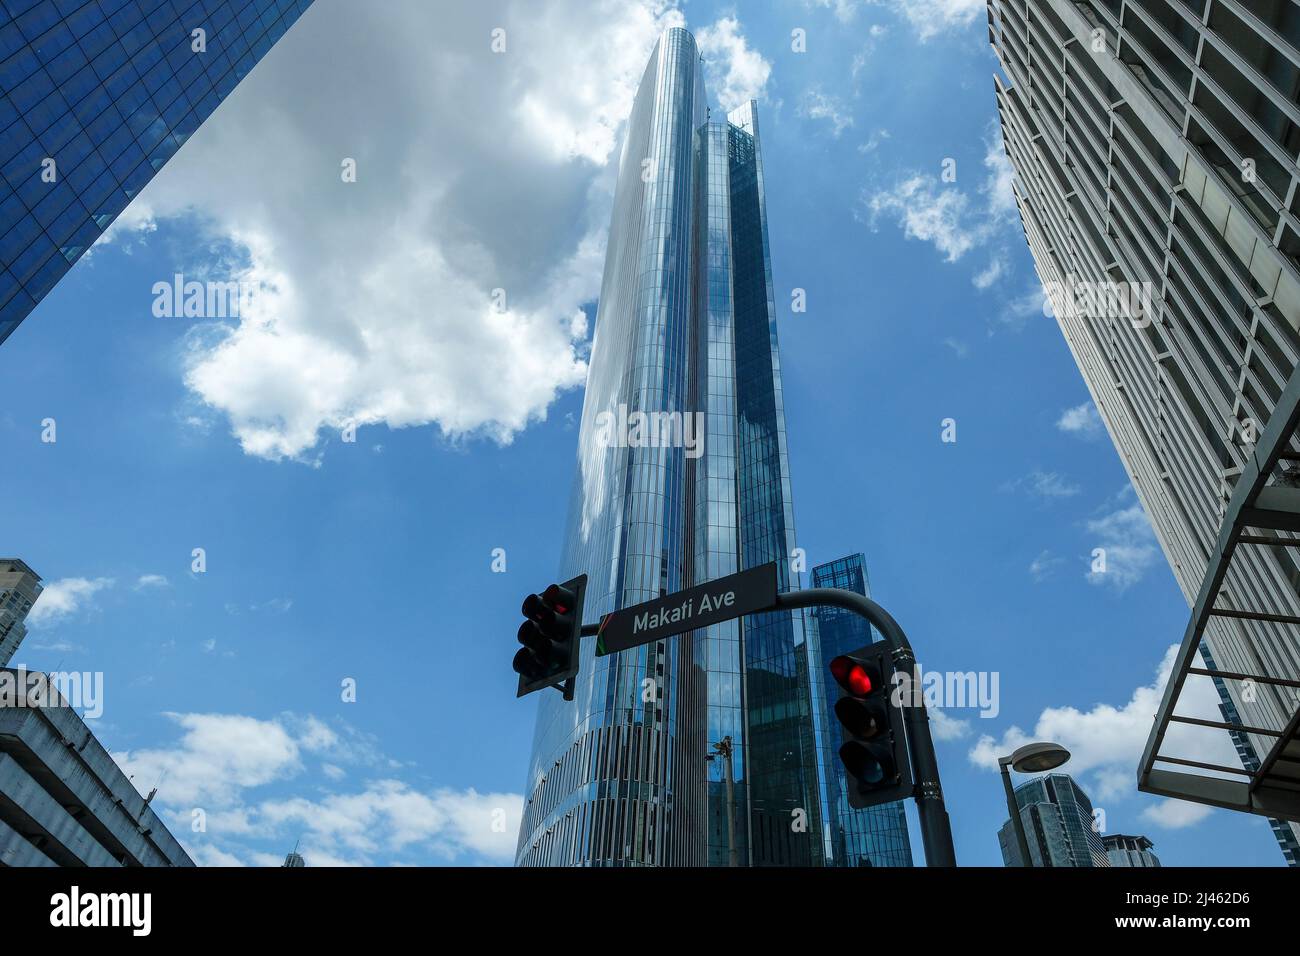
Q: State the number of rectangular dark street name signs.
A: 1